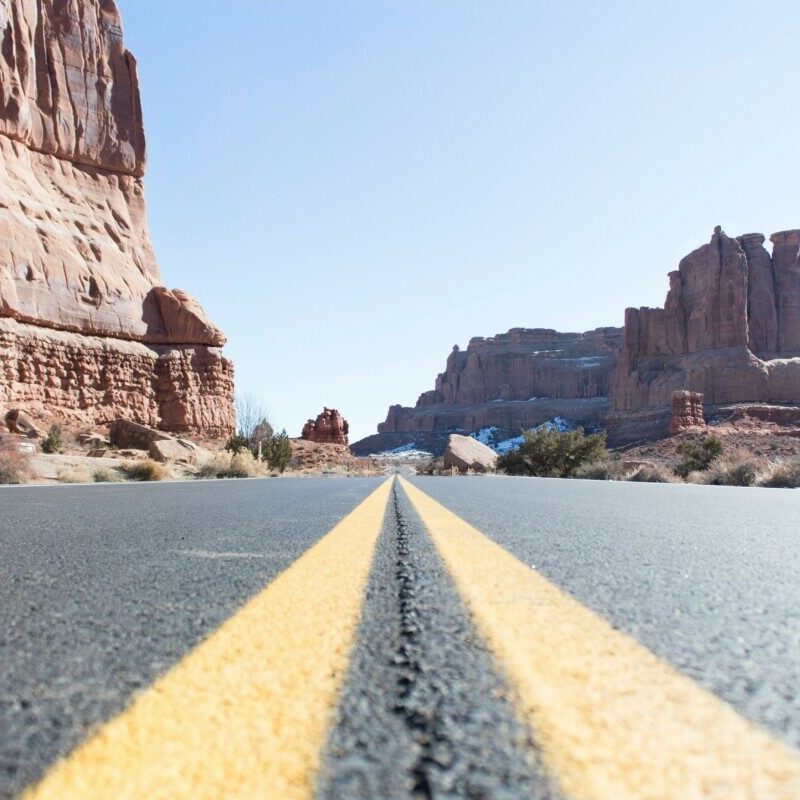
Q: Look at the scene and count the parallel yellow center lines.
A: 2